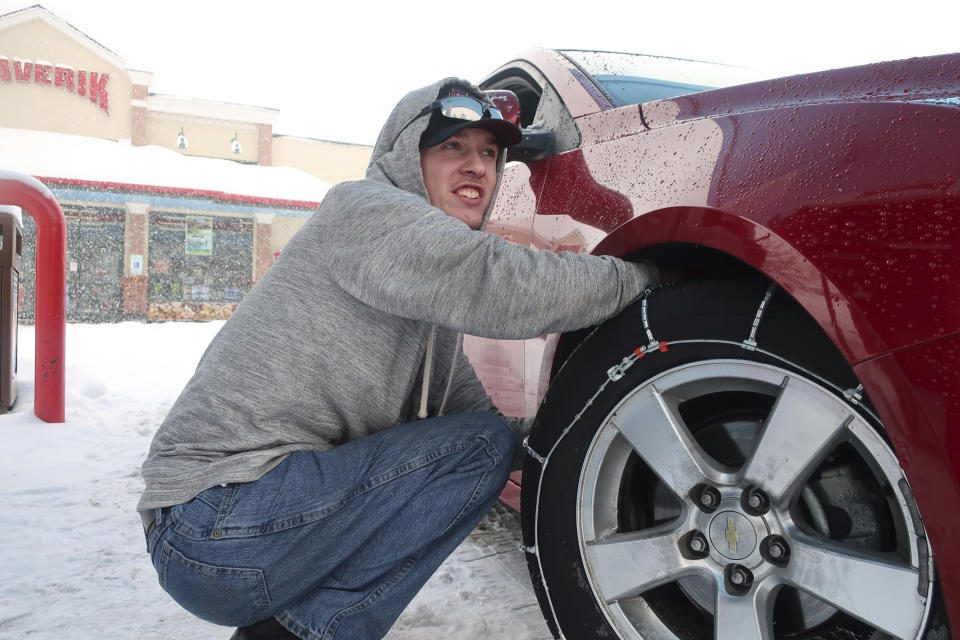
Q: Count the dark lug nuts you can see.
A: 5